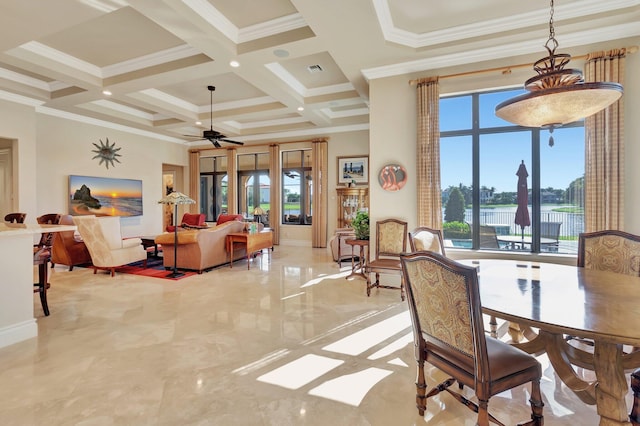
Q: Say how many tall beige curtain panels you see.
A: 6